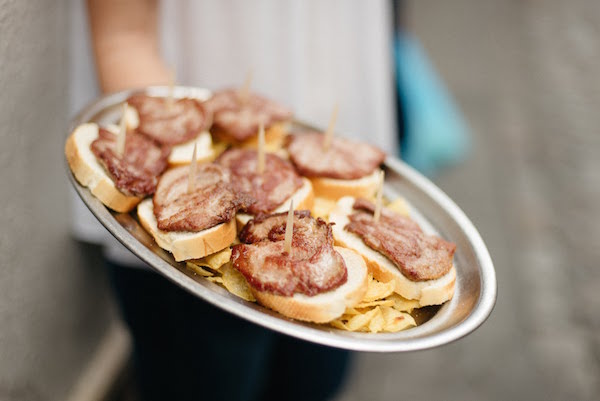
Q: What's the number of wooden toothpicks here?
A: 8